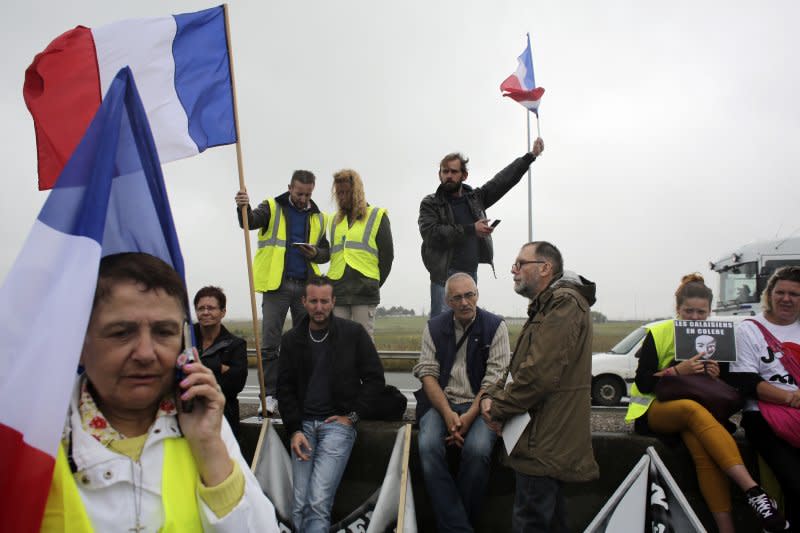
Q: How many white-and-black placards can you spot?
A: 1